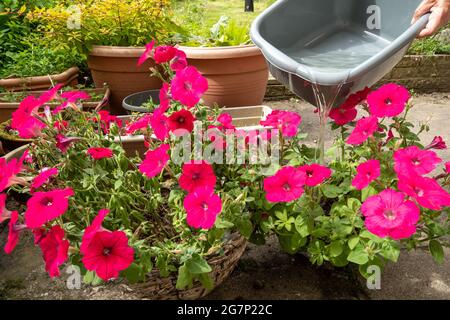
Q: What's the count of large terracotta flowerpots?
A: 2